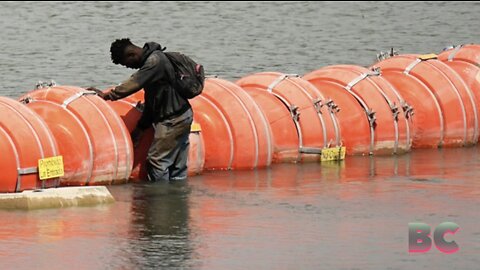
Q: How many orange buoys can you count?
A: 8